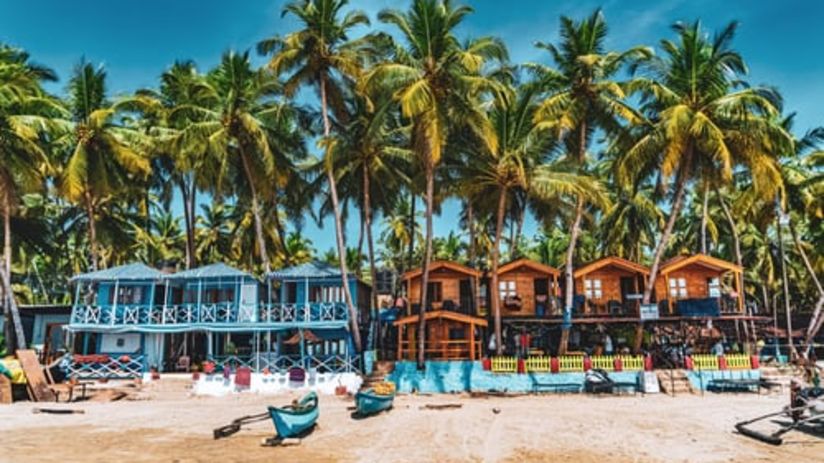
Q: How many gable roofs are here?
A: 5